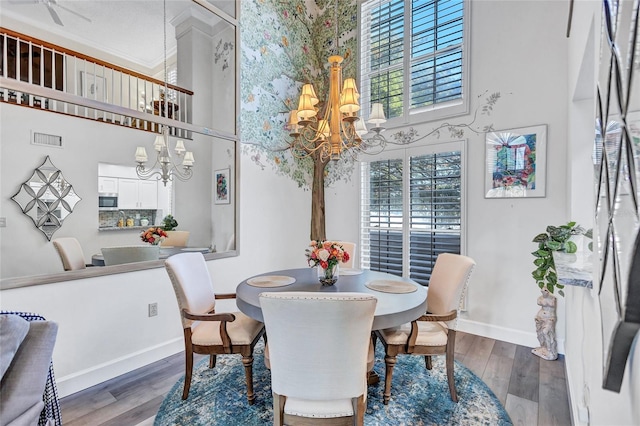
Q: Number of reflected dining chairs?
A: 3